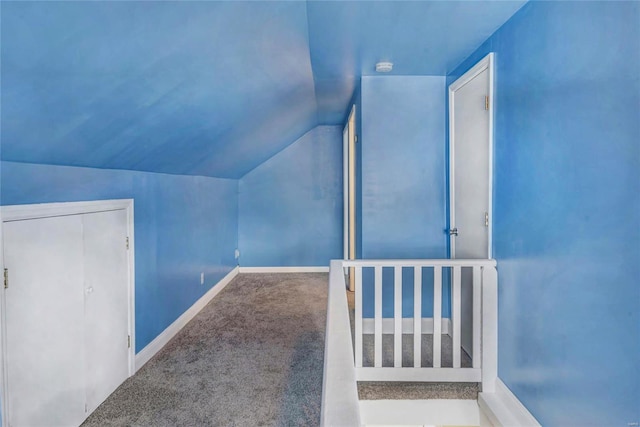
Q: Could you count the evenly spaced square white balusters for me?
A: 7